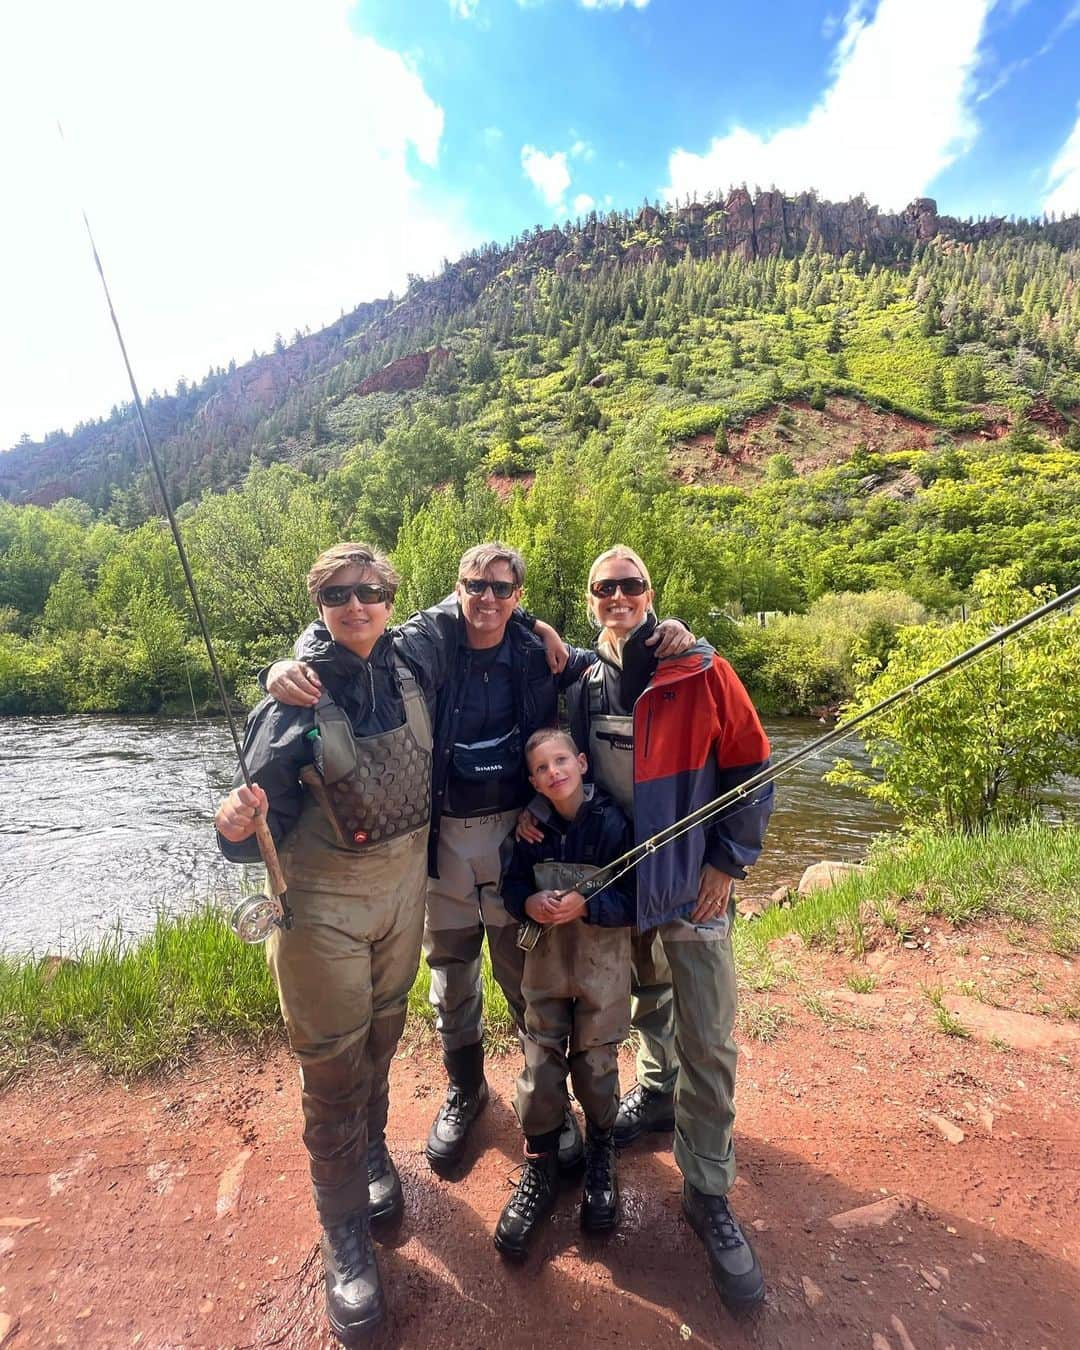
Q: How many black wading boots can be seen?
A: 8